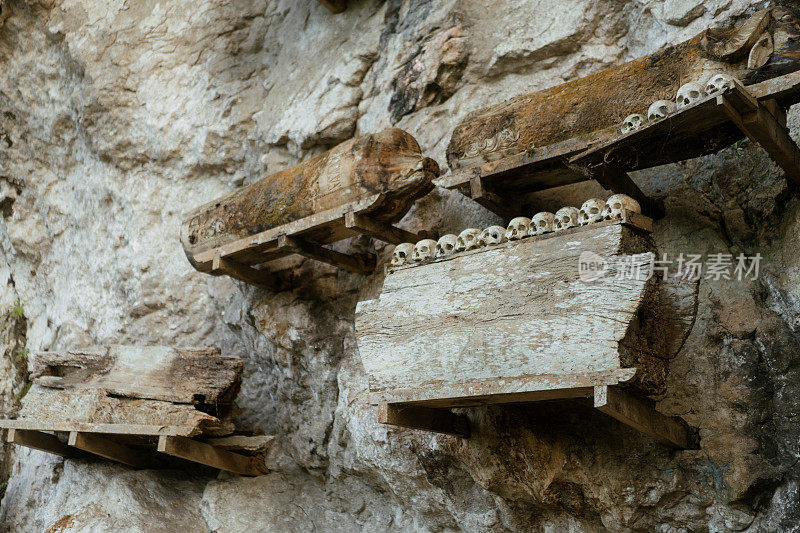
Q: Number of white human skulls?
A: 14